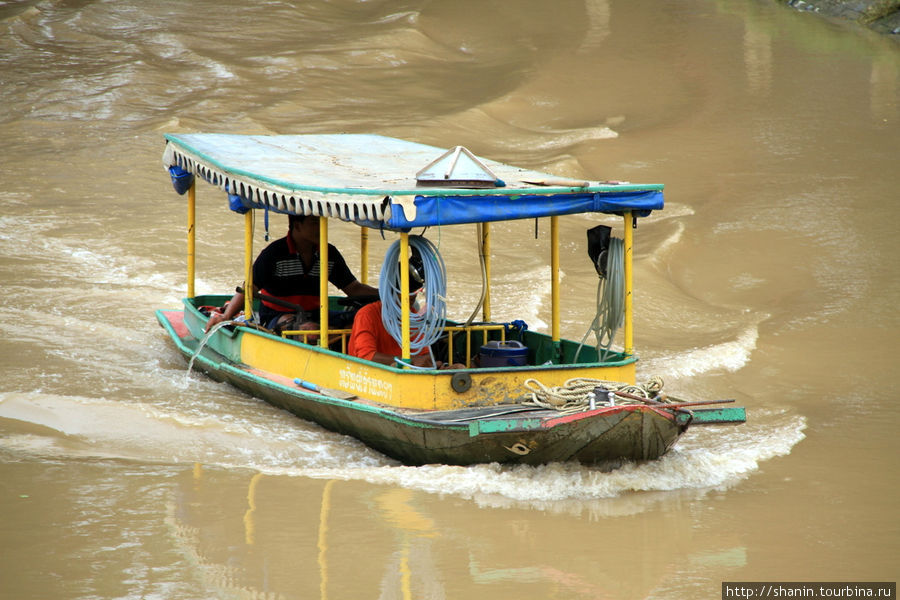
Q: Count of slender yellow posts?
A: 8